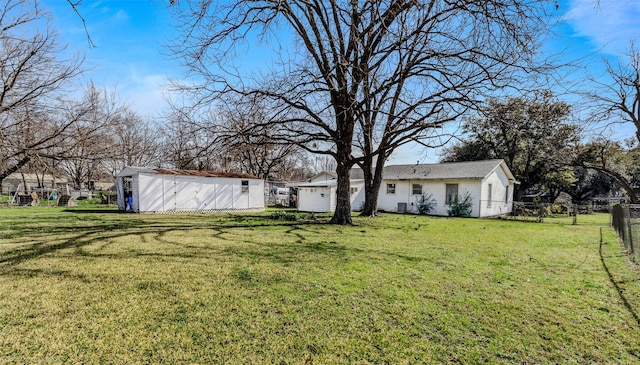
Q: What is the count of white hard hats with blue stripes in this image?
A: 0